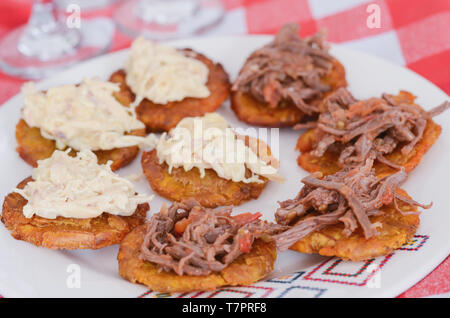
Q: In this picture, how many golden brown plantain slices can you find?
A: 8